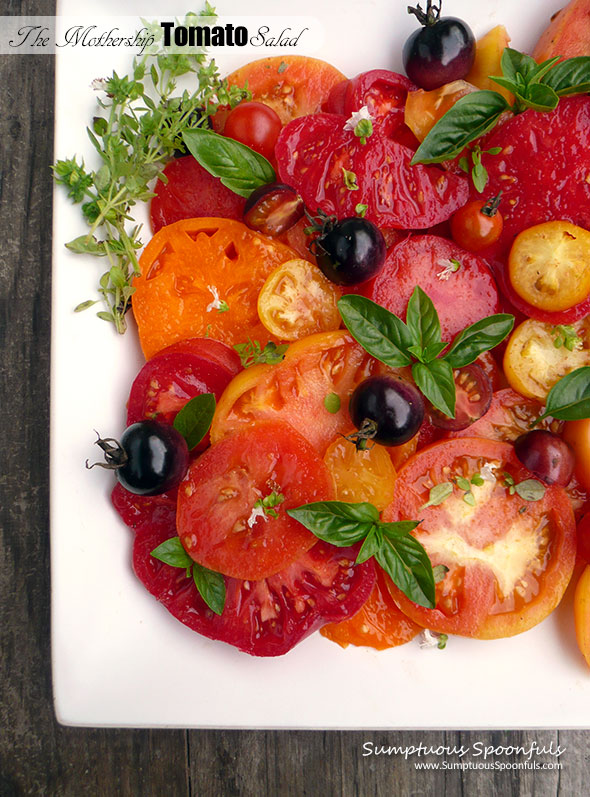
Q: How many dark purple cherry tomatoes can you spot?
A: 4